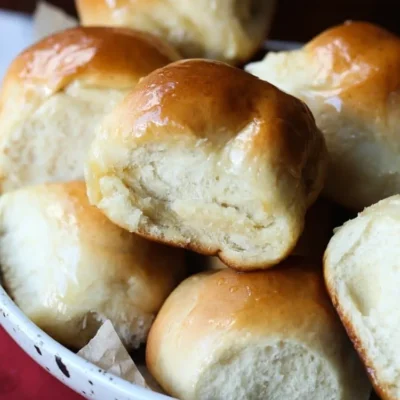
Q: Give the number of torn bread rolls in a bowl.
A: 7